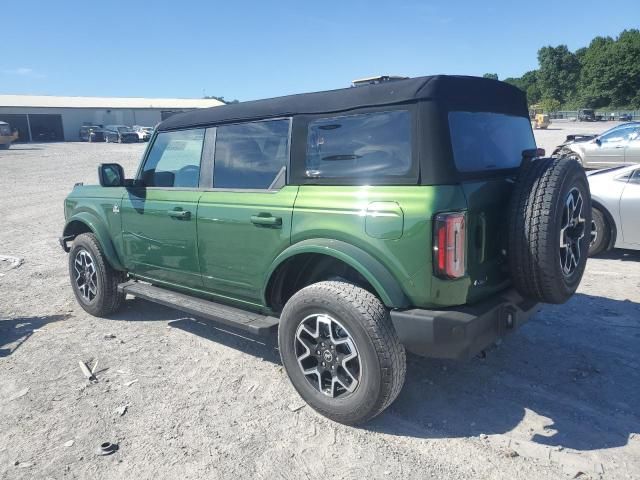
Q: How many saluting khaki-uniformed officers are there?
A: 0